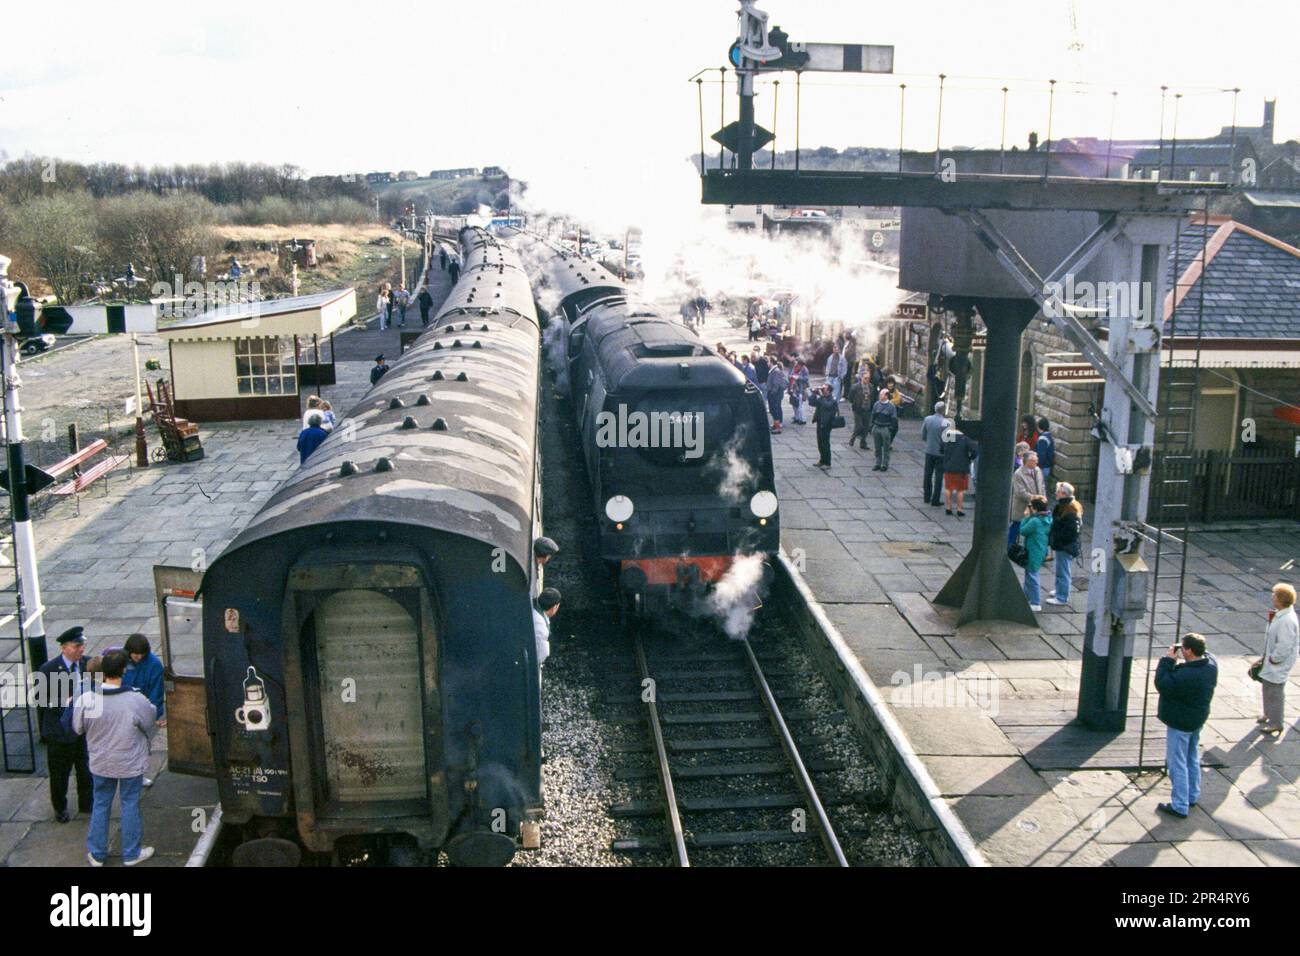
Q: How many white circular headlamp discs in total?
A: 2